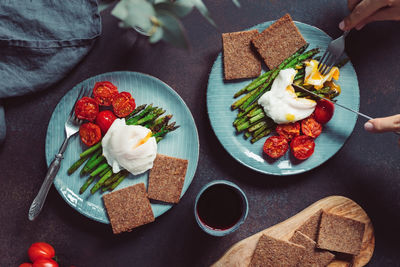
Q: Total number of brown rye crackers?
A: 8